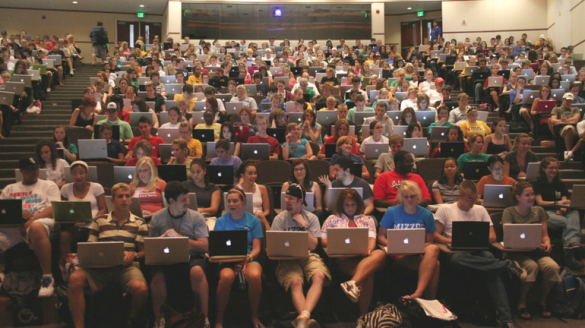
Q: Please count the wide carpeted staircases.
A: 2